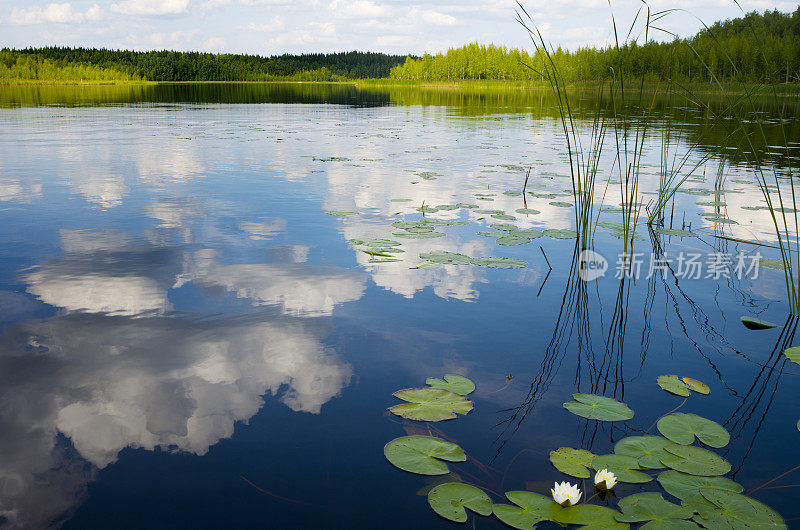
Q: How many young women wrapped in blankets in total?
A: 0